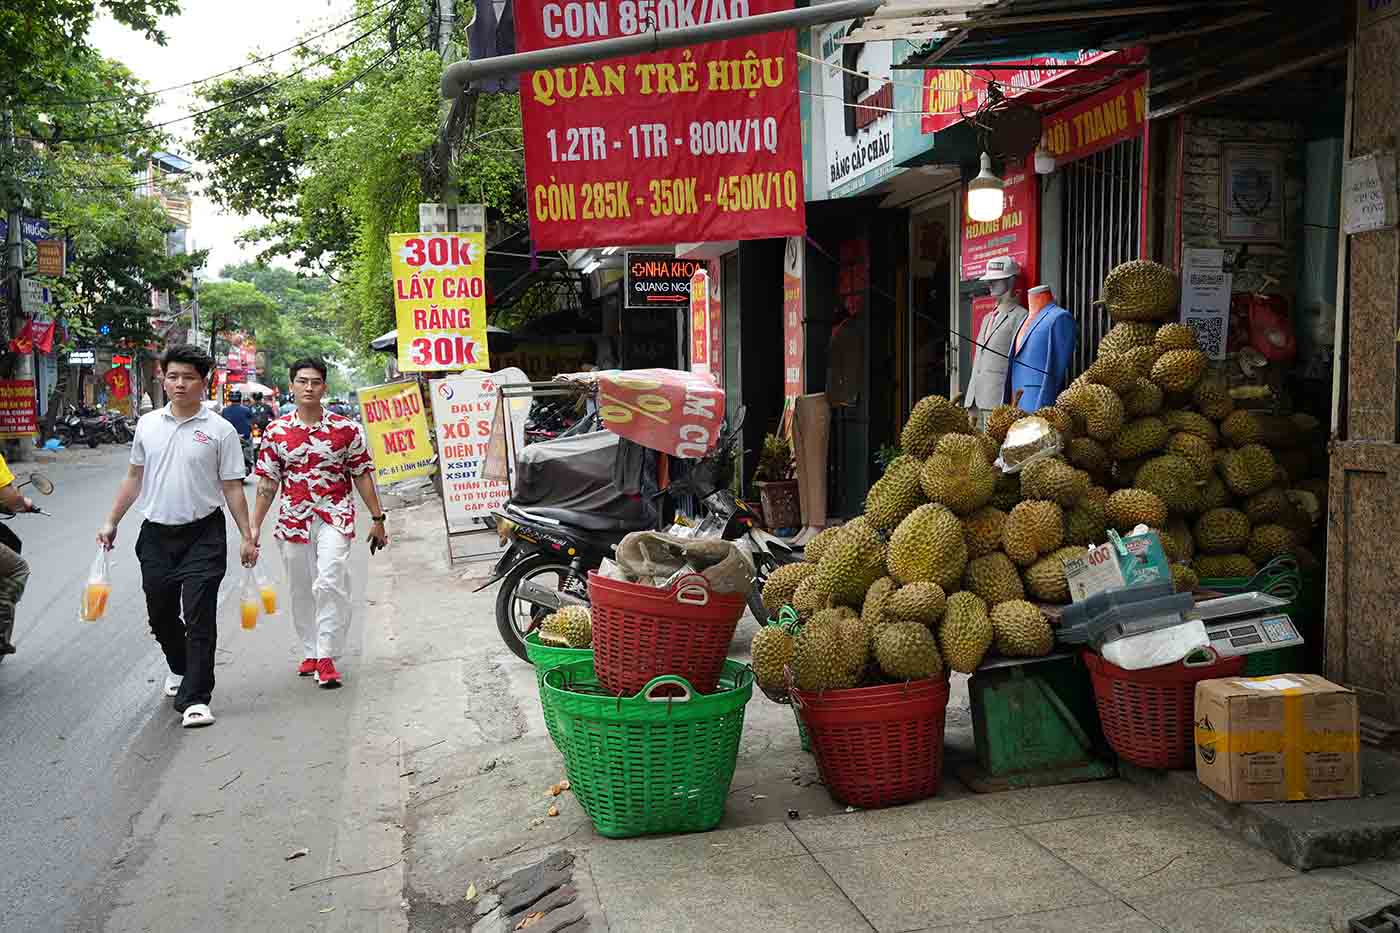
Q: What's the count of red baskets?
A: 3